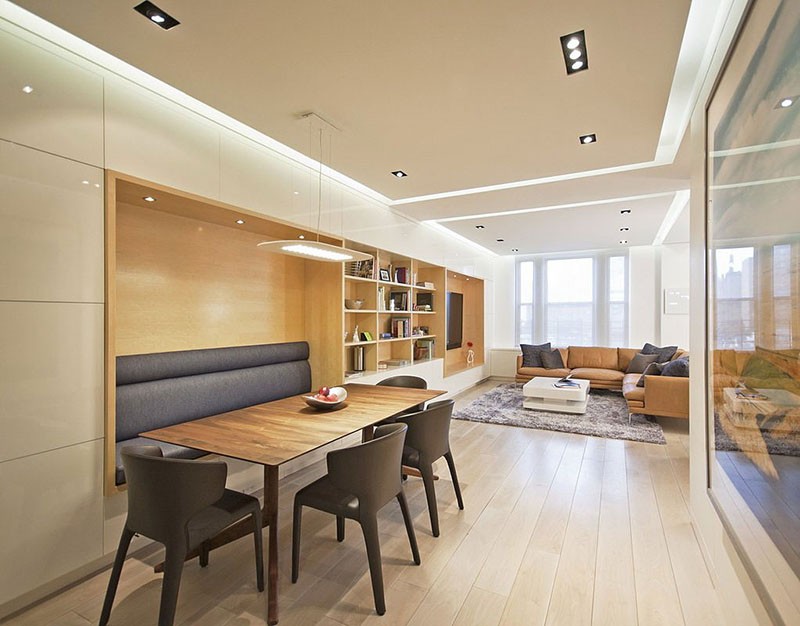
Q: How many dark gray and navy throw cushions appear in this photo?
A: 6